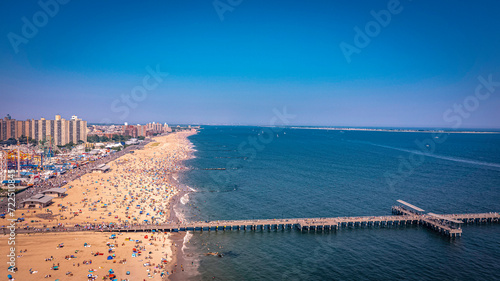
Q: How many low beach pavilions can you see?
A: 3